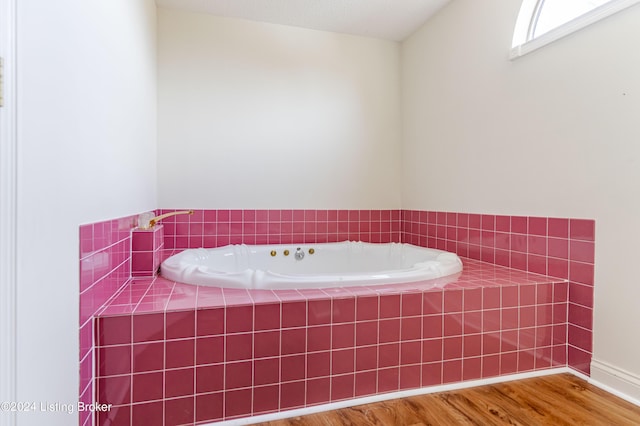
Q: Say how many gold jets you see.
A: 3